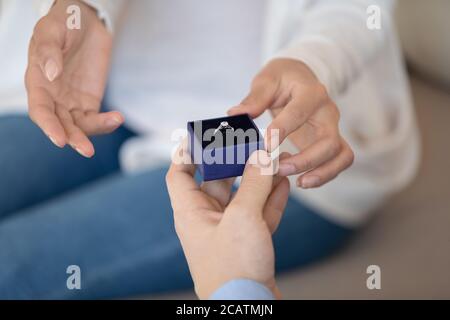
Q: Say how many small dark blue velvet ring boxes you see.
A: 1